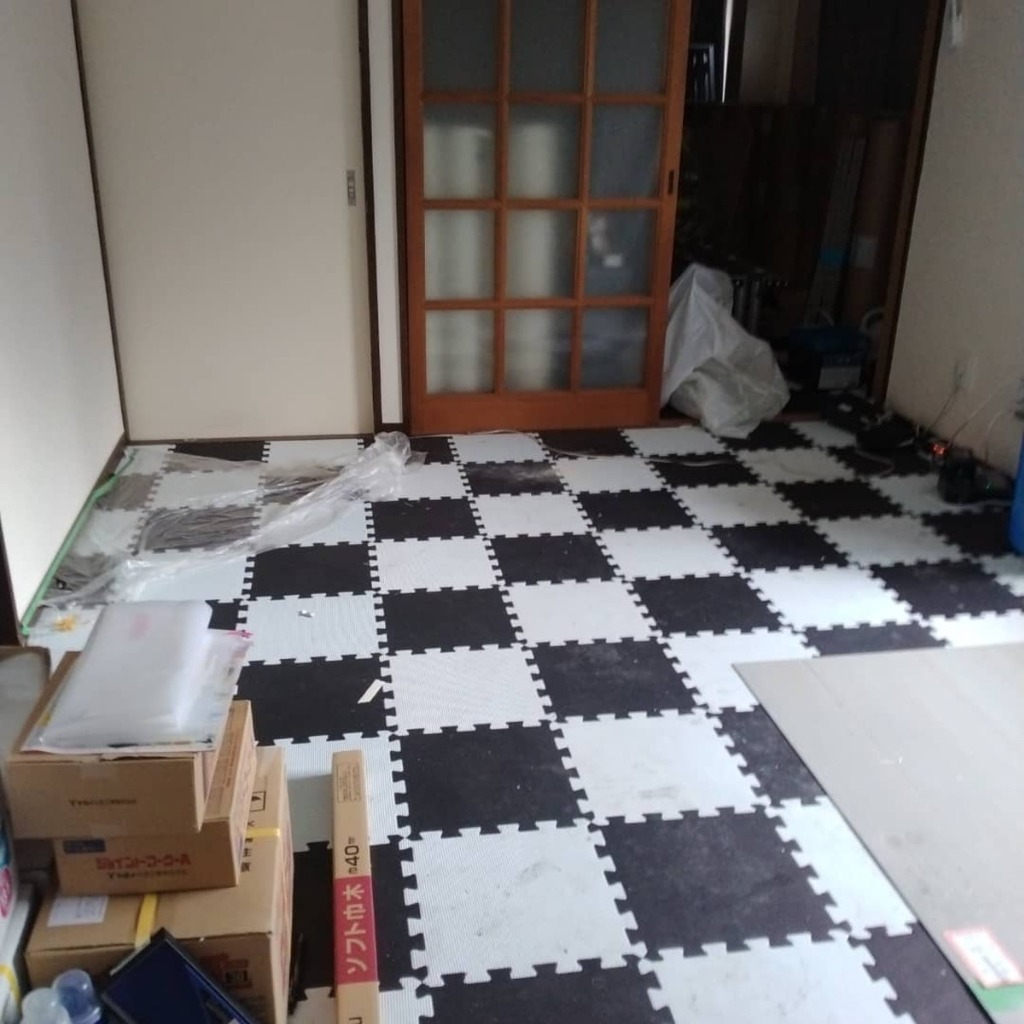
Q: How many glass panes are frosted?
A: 12